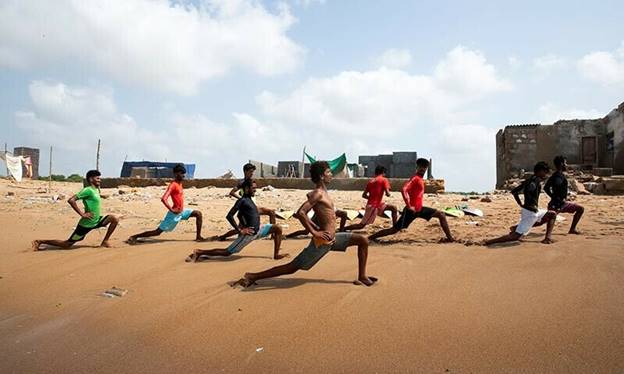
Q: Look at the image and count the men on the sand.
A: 9